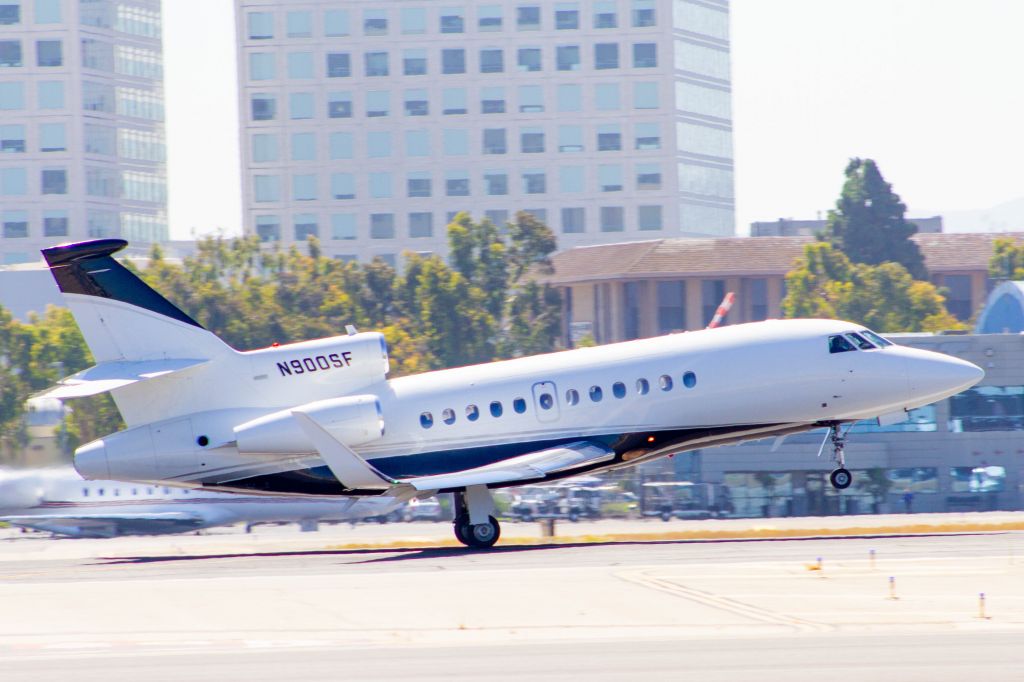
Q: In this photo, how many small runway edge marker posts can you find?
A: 4